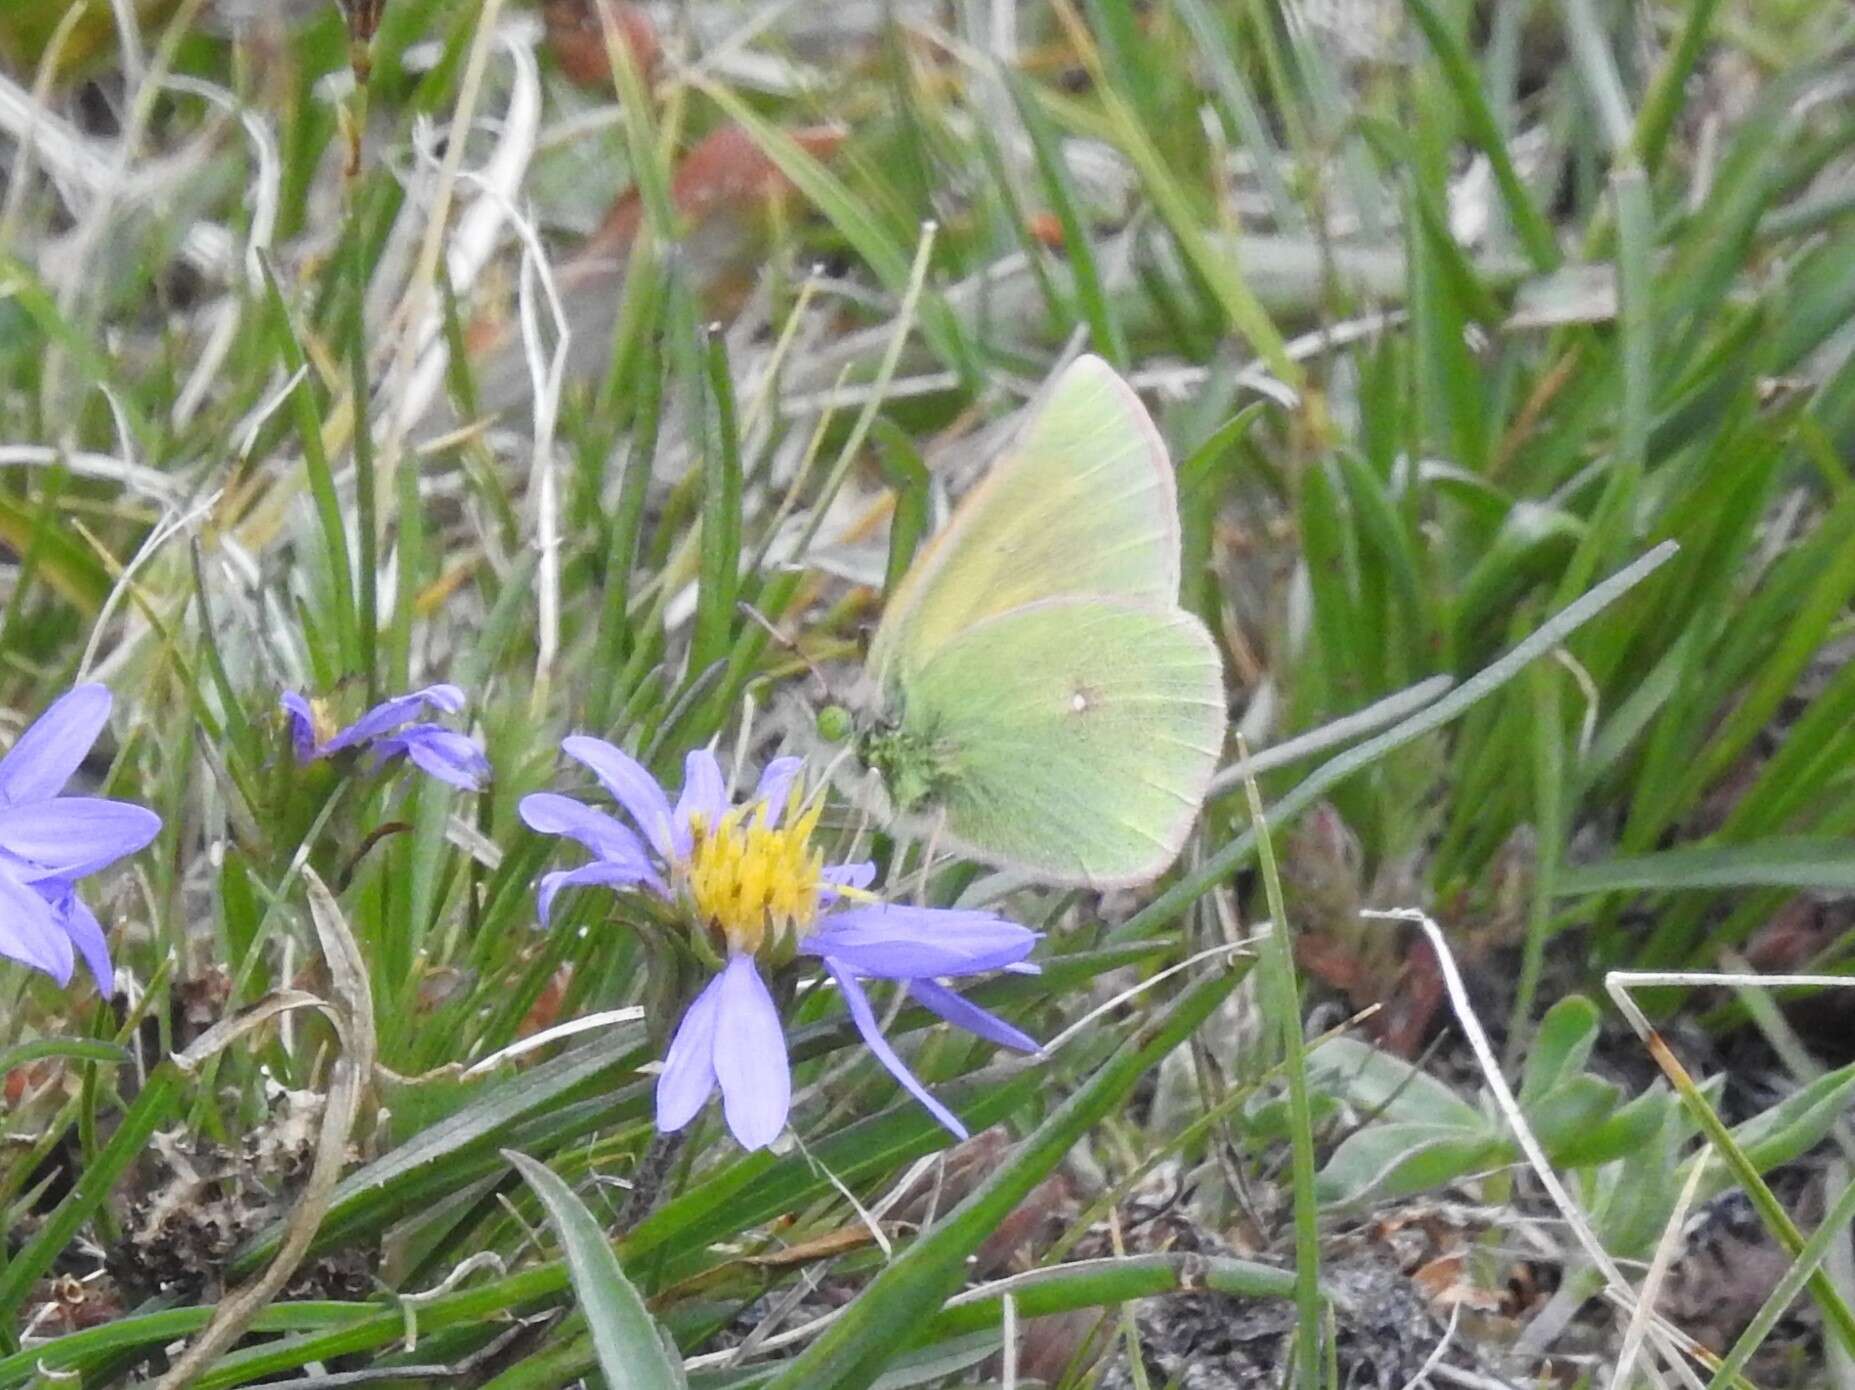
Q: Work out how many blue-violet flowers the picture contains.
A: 3